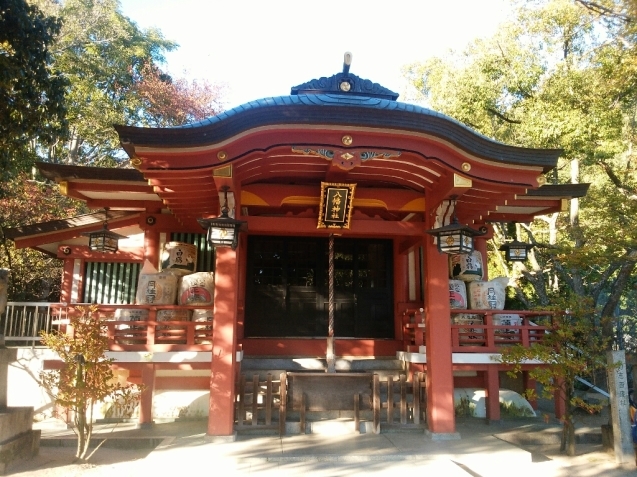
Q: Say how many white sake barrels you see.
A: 11